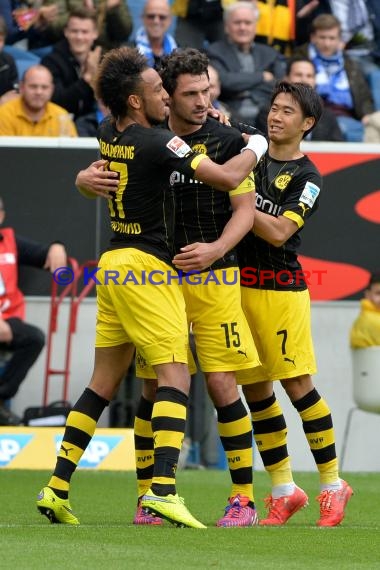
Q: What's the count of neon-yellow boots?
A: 2